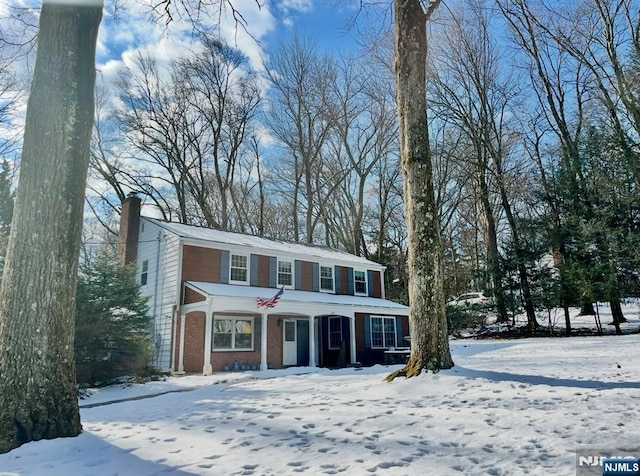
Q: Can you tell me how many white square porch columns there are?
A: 5